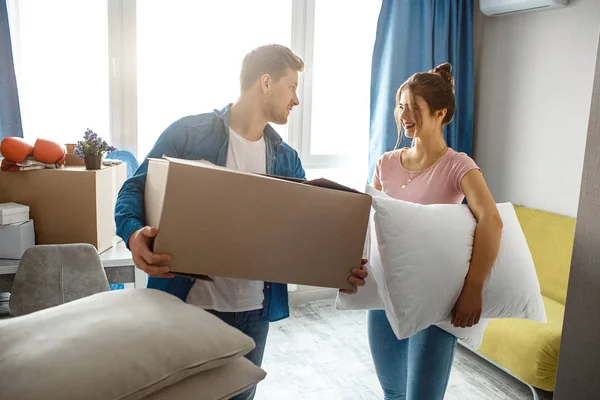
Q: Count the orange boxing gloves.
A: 2